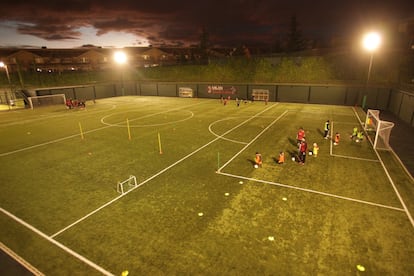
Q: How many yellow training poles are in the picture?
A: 3